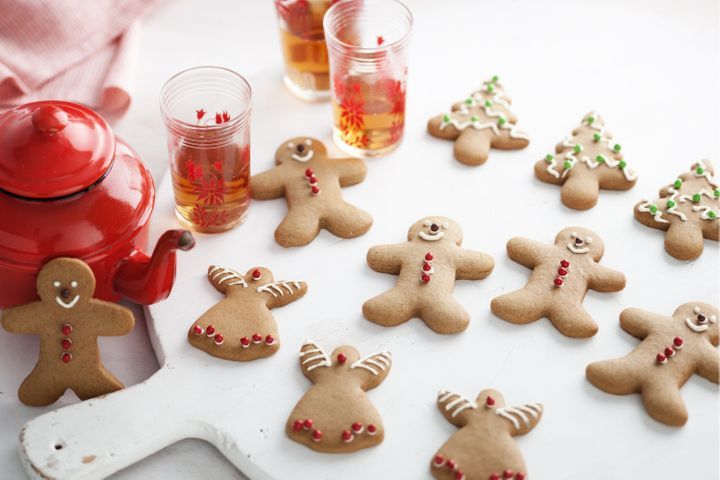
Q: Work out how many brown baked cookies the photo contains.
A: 11